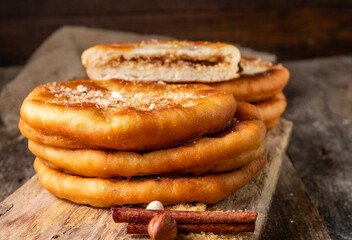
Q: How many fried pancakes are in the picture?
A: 6